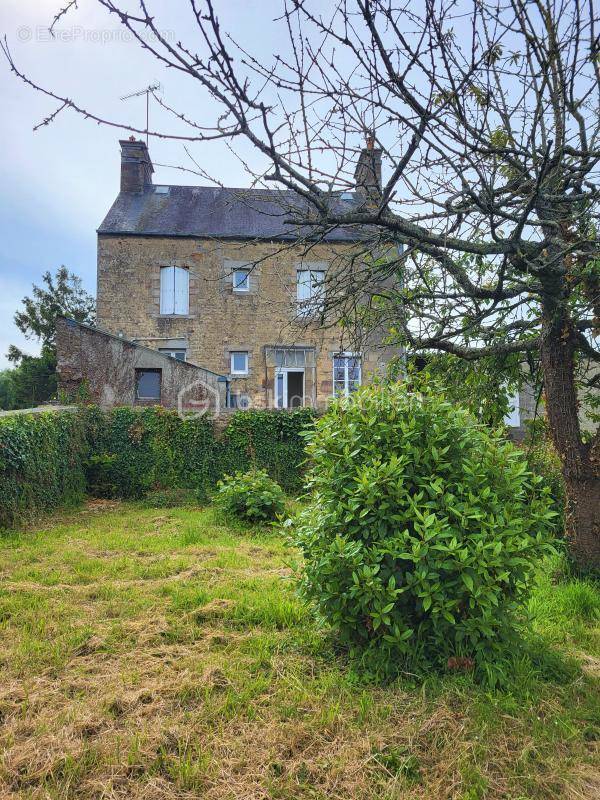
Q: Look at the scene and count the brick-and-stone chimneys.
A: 2